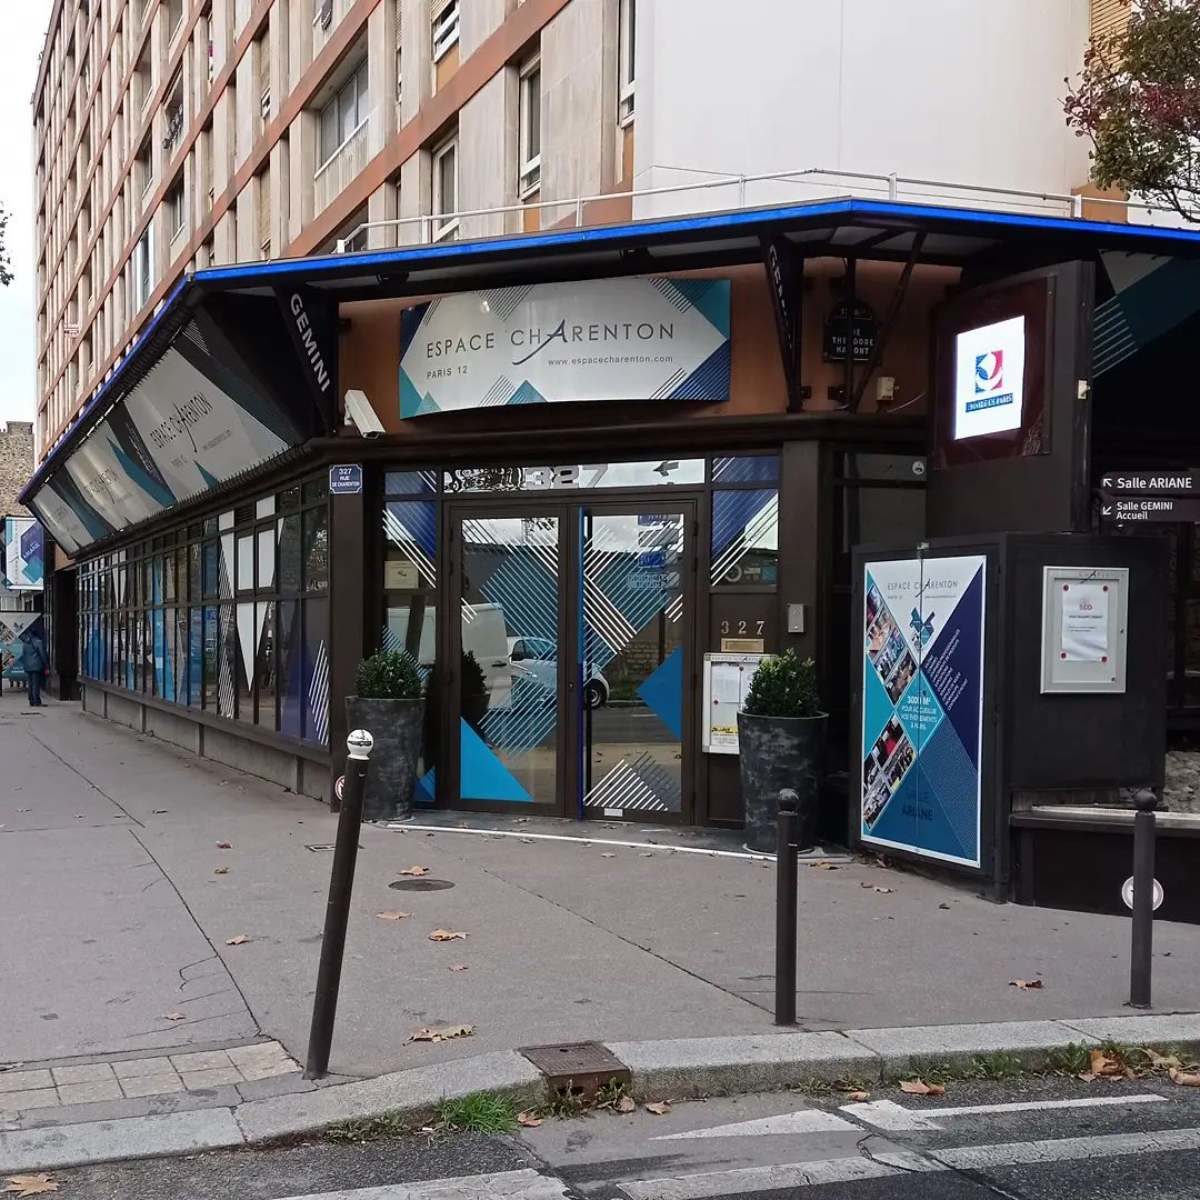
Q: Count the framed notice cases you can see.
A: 2